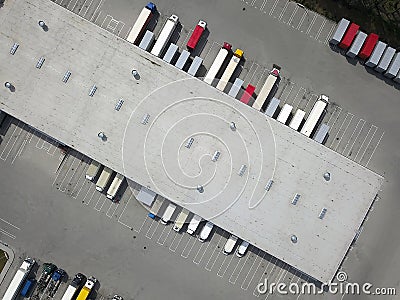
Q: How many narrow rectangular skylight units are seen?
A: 12